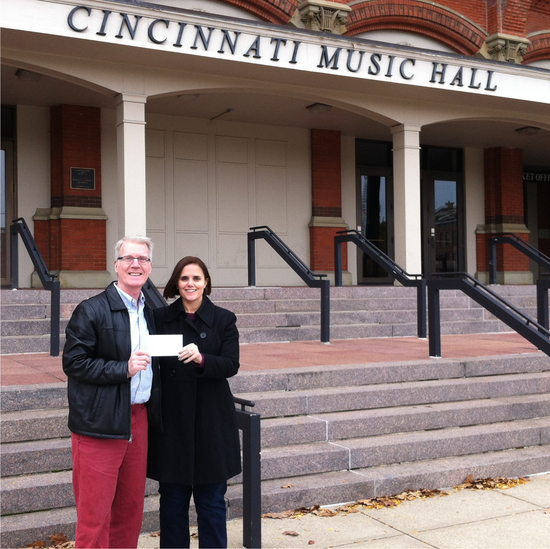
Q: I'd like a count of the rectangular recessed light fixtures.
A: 4